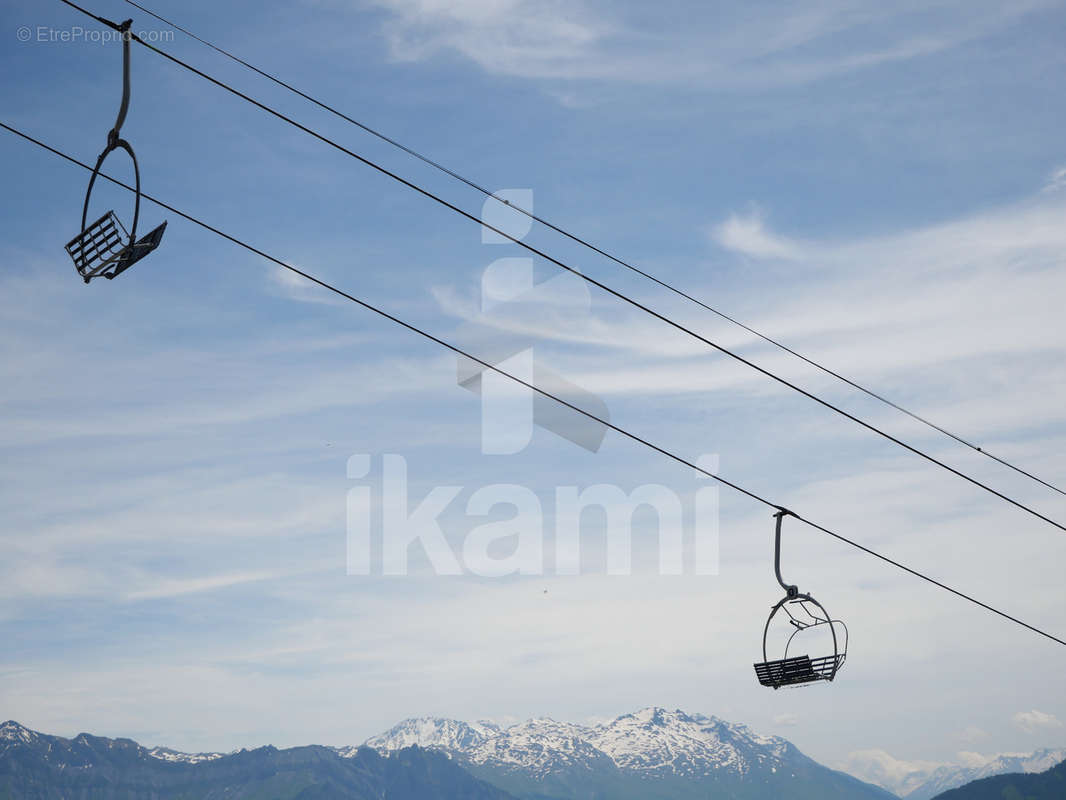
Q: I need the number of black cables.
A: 3